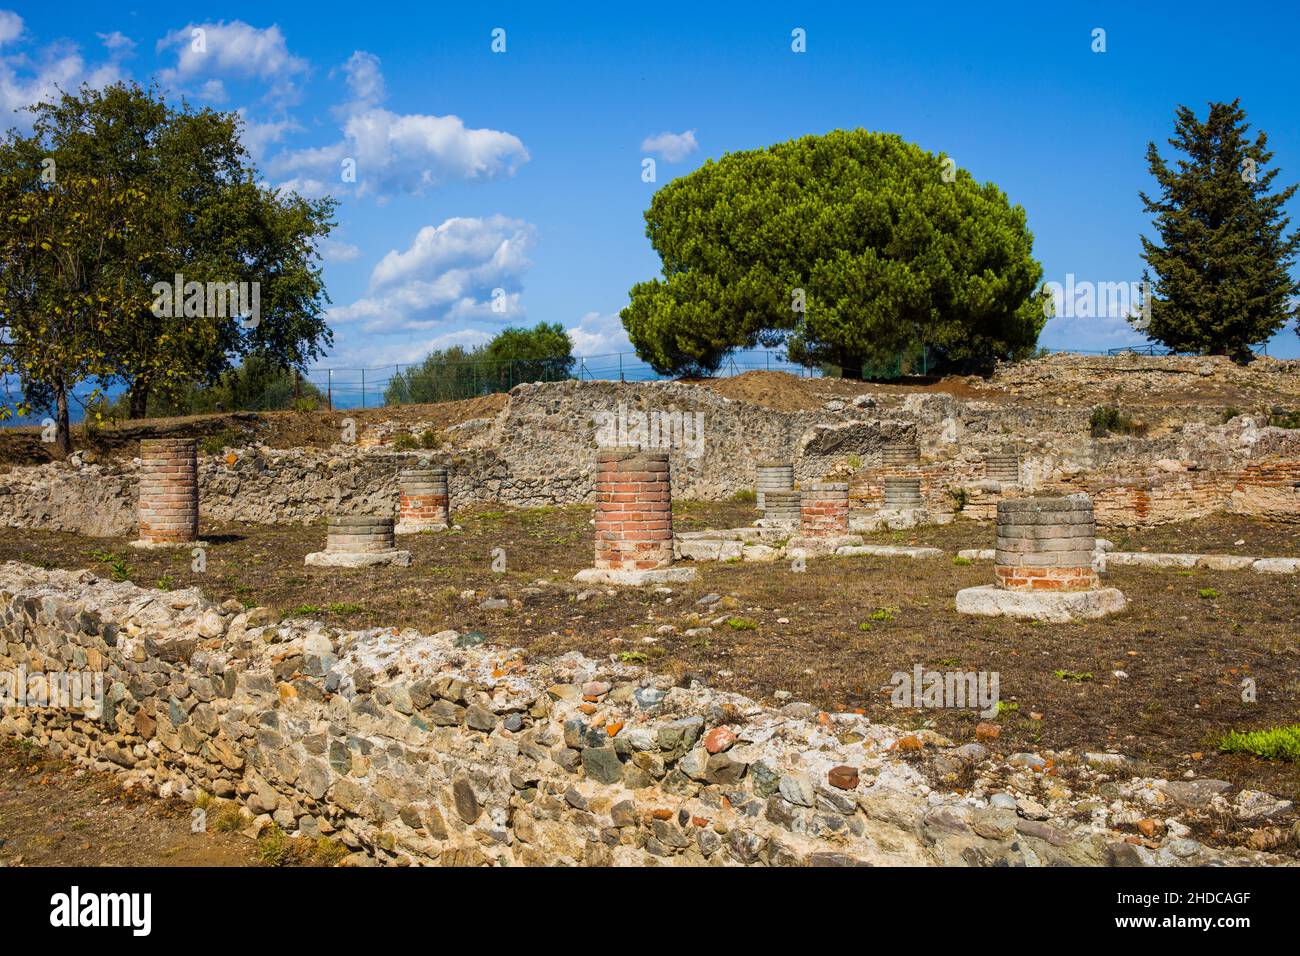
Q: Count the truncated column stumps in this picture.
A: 11